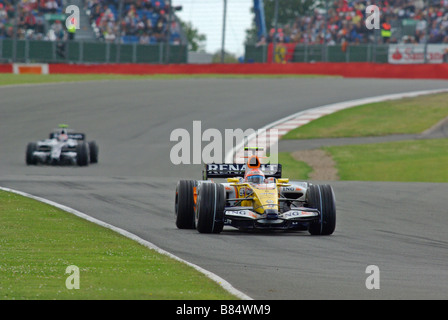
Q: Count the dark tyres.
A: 6